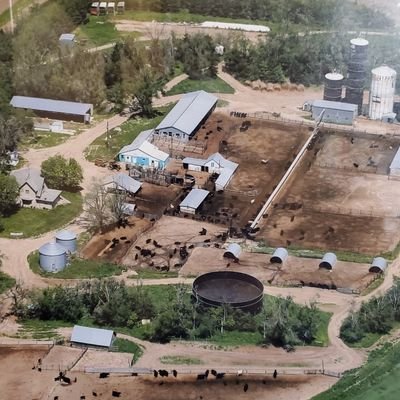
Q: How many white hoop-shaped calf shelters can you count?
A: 4